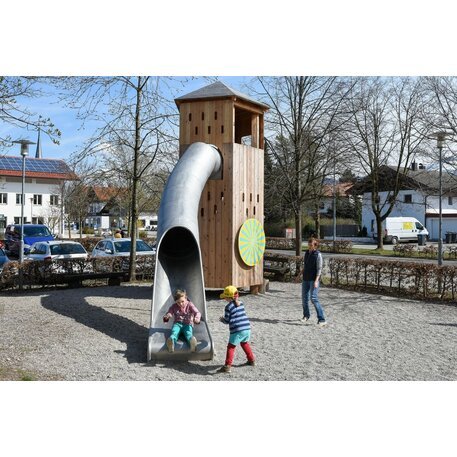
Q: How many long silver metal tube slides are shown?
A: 1